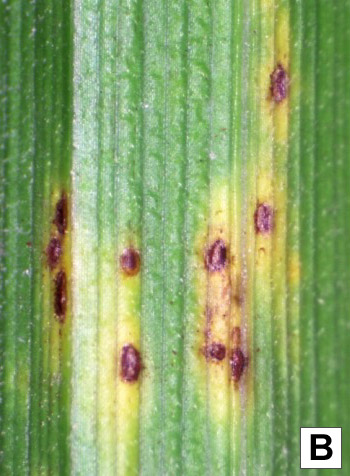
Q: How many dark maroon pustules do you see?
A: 10